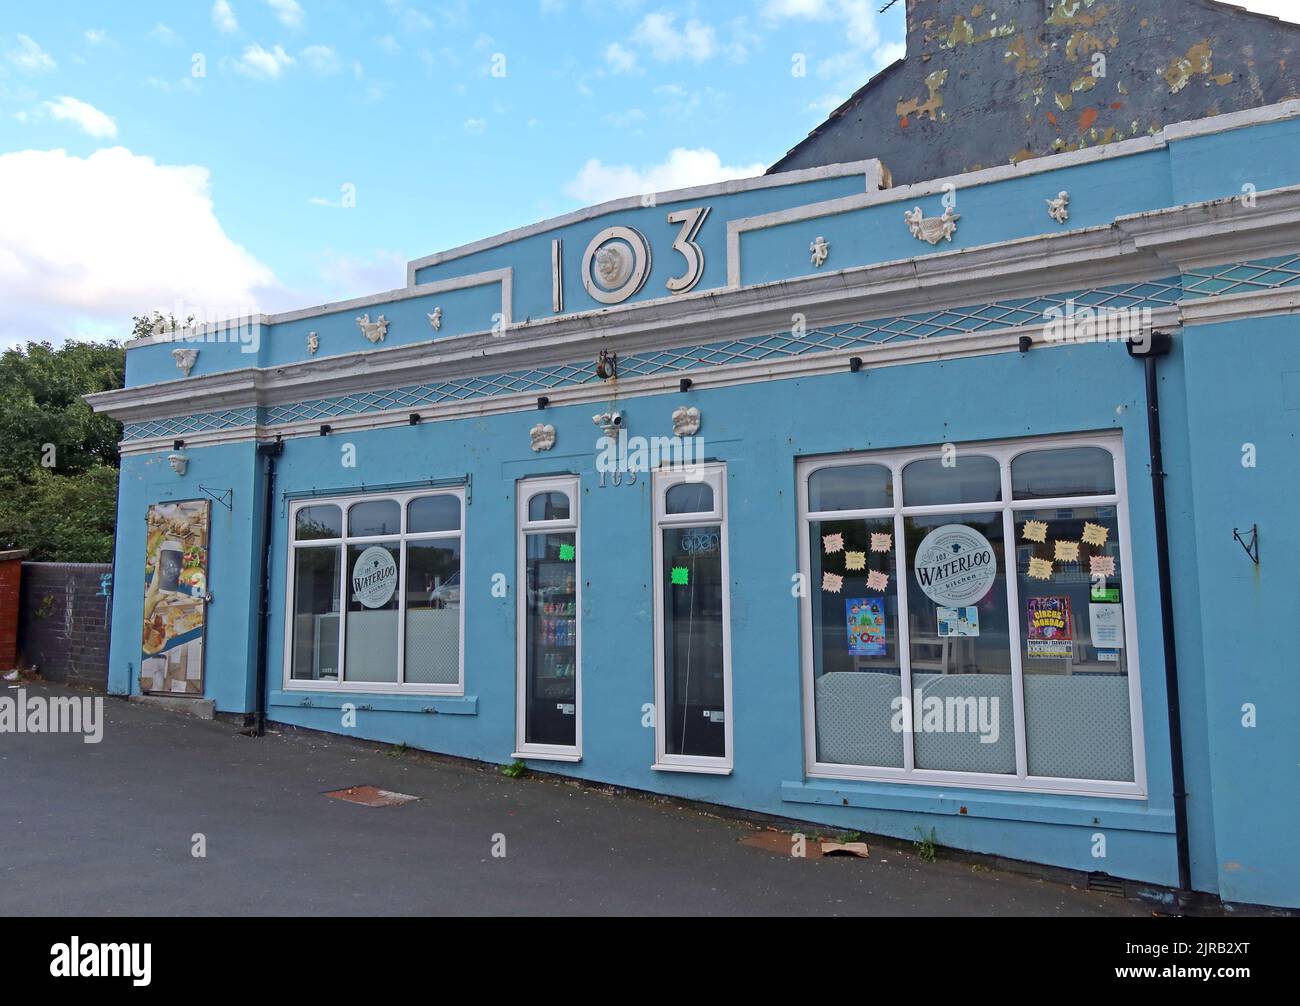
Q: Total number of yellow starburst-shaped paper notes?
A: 5